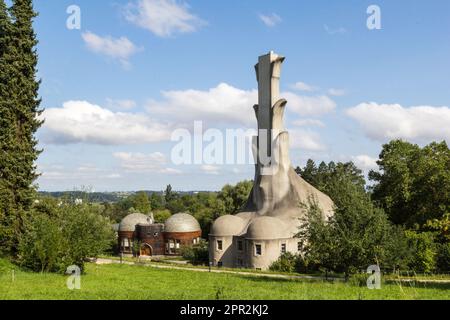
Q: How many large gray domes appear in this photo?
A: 4